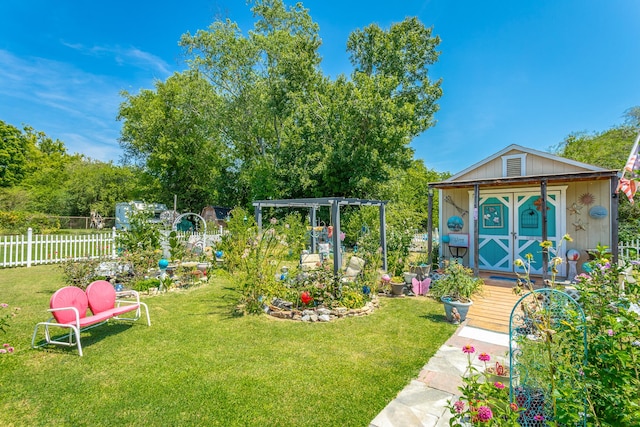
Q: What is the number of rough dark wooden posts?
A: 4